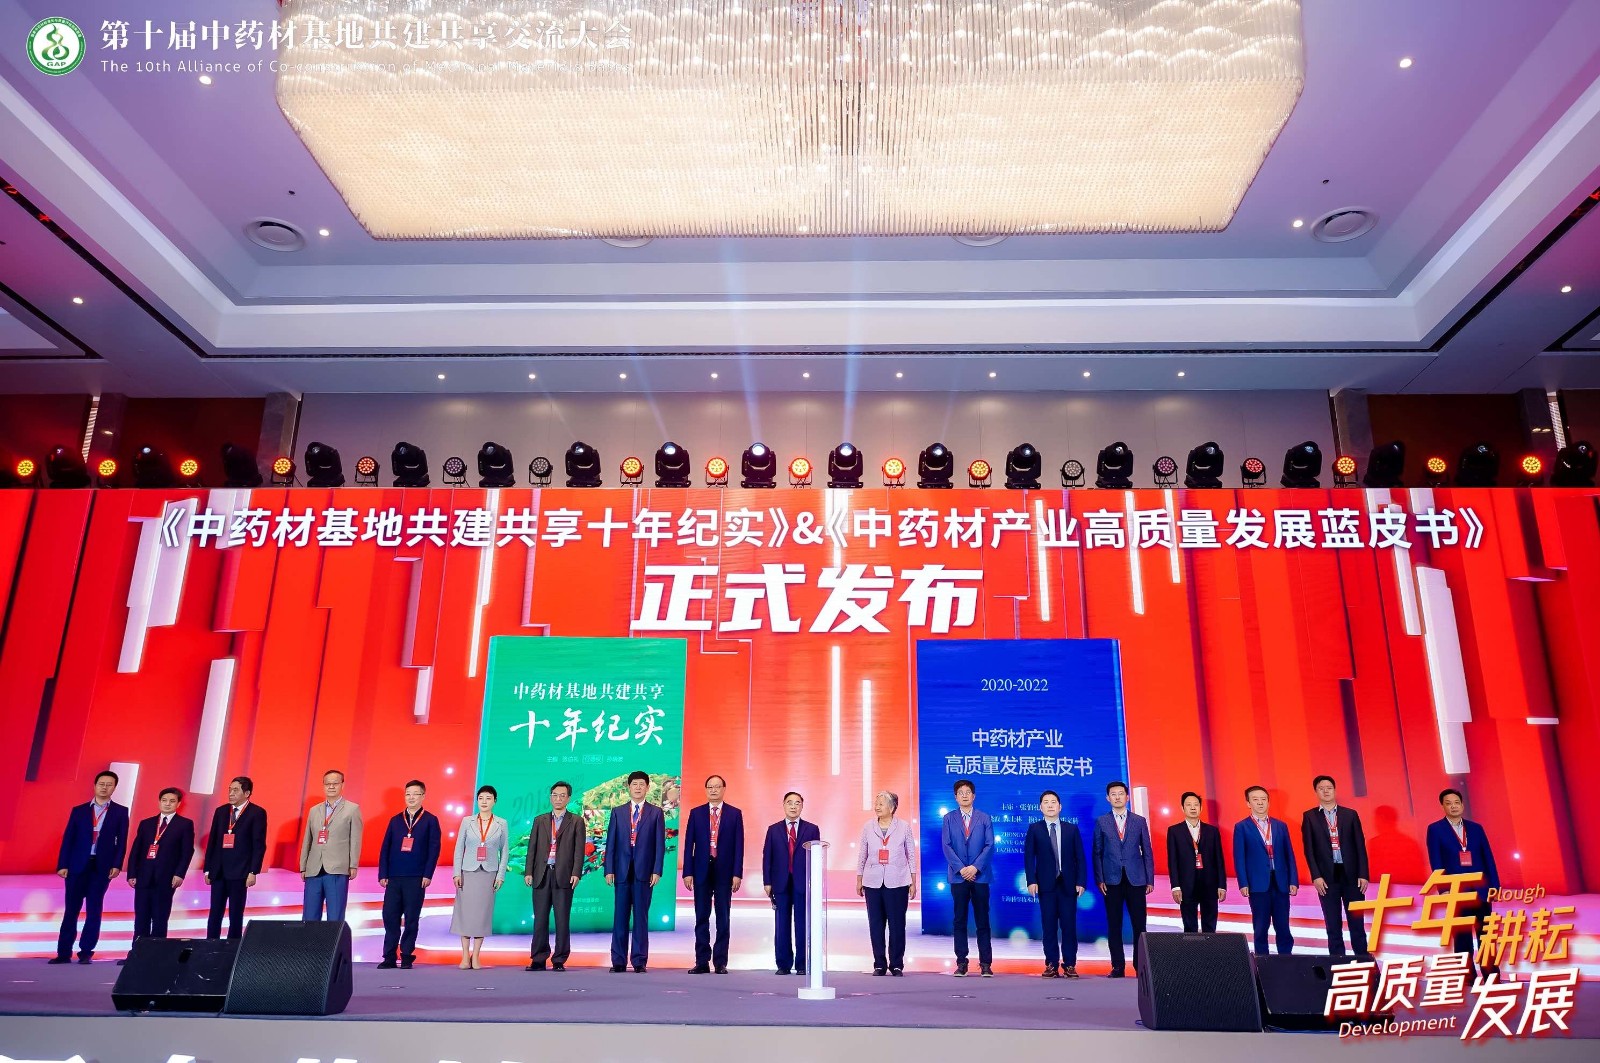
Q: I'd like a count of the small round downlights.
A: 15